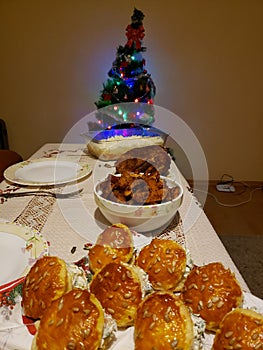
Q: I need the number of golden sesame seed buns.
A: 8